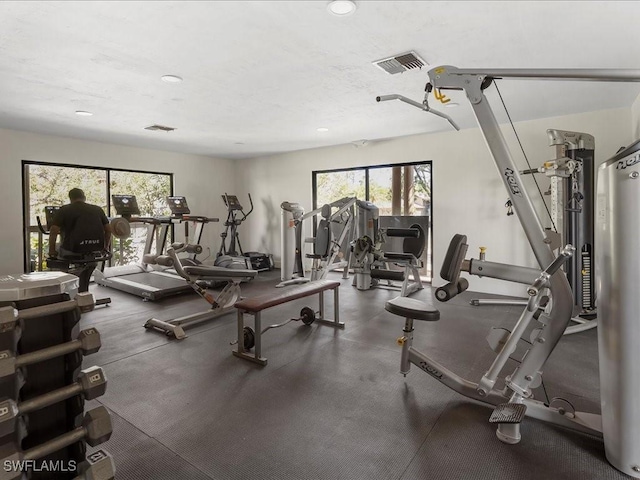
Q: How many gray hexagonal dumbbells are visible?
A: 5